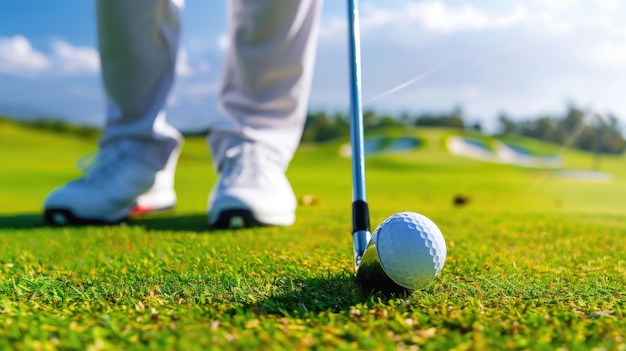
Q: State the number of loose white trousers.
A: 1